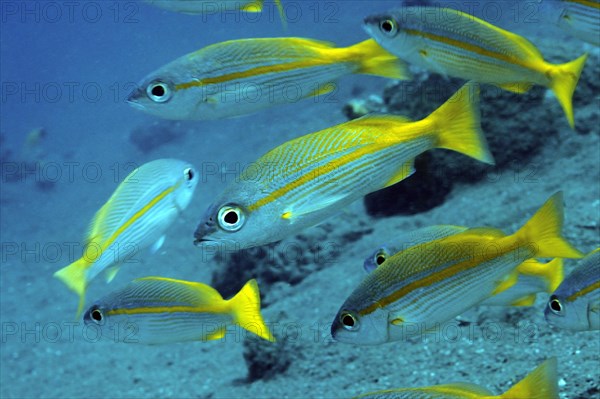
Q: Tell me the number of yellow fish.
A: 11